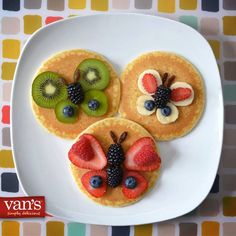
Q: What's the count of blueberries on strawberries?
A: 2